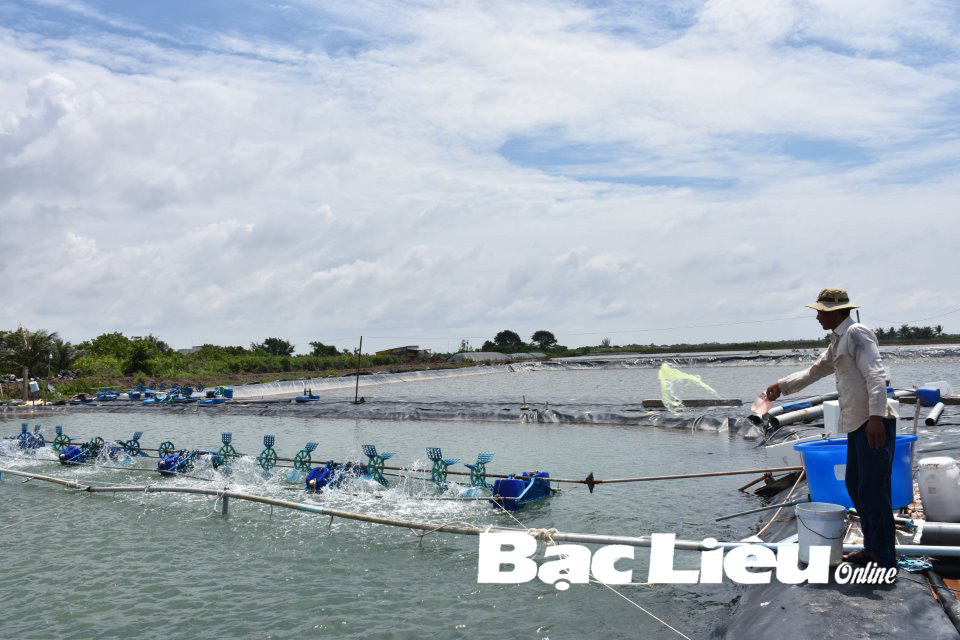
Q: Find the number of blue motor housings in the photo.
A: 4